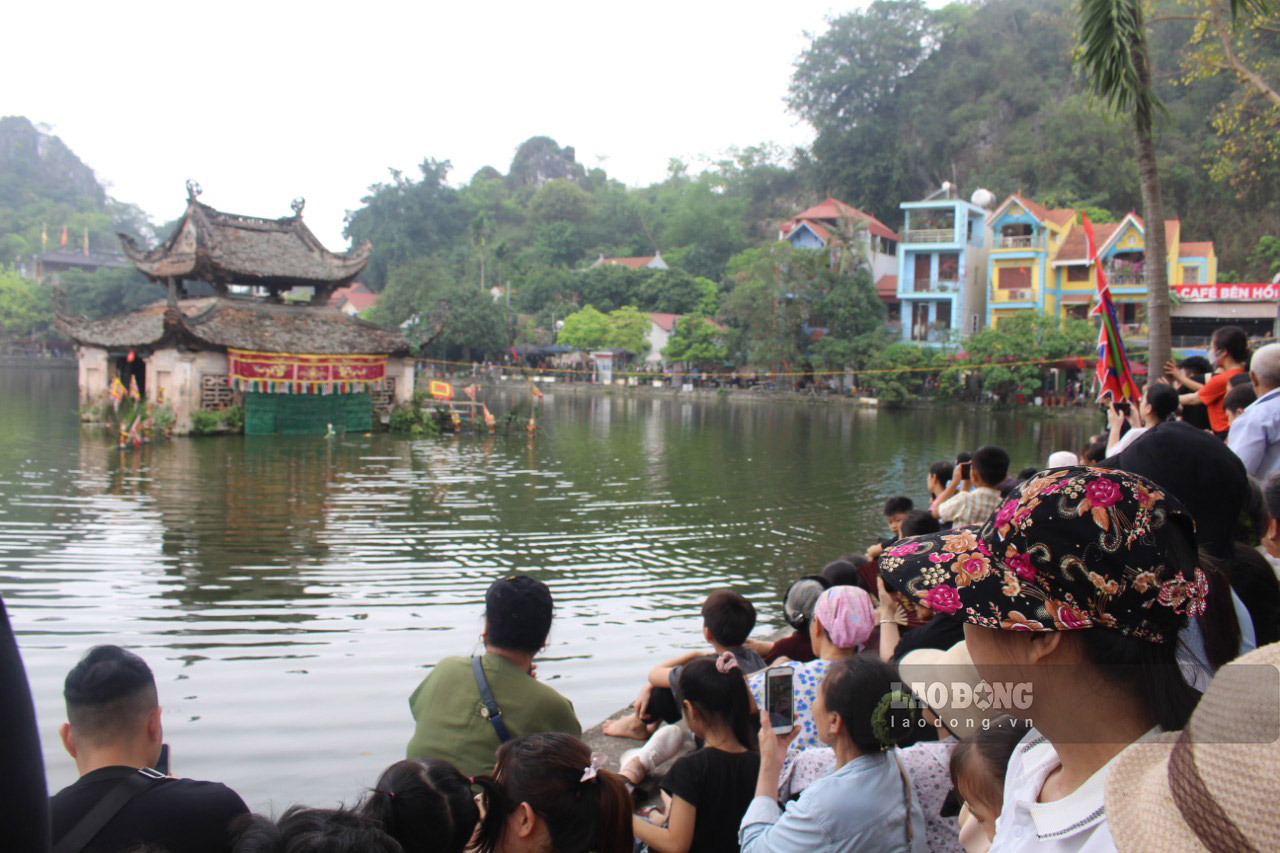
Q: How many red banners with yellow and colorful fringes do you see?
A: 1